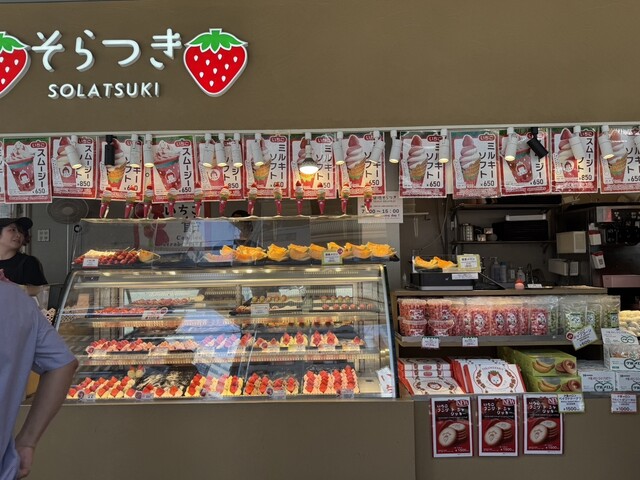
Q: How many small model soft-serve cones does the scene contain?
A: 12